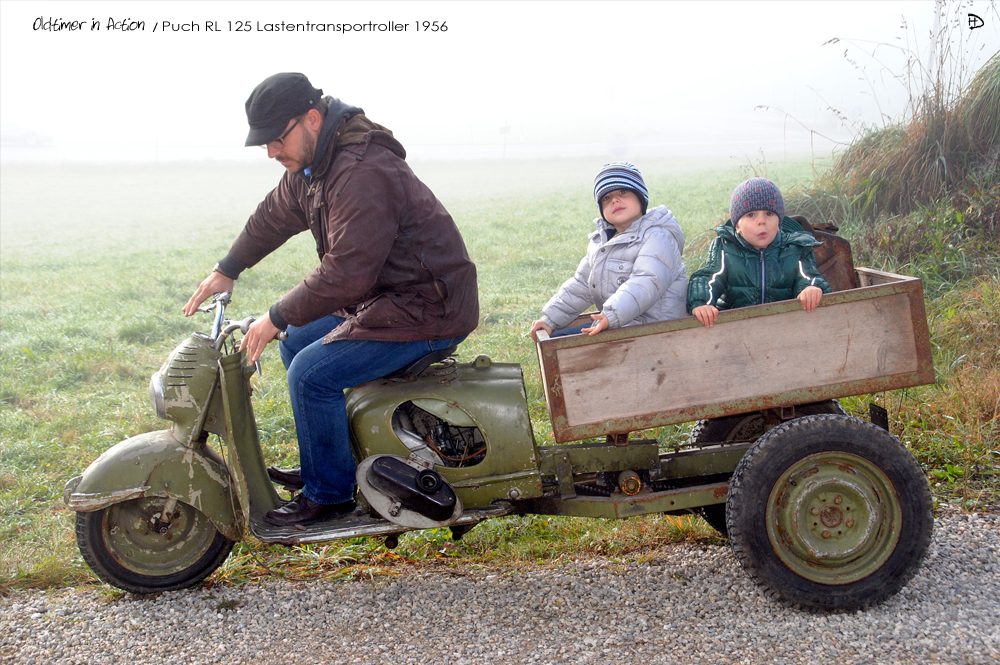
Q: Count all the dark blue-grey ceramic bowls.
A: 0